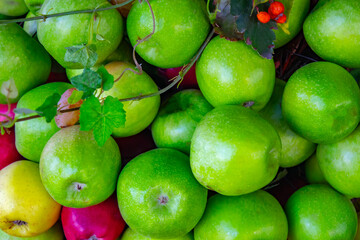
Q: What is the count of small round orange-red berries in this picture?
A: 3